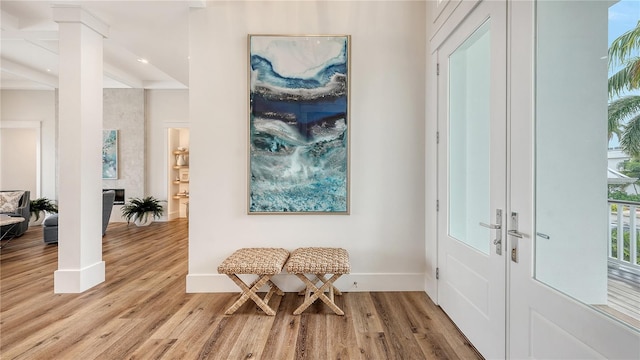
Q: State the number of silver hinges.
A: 4